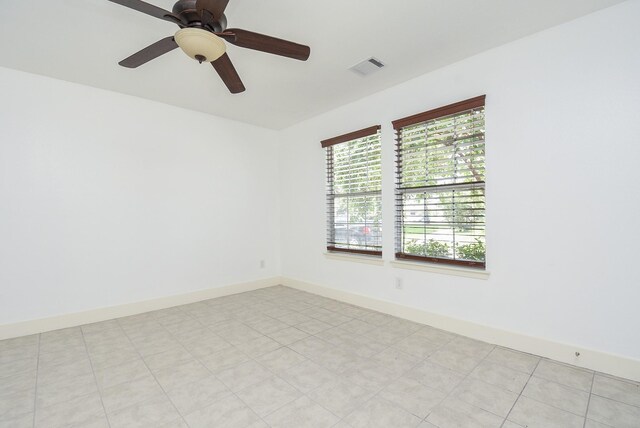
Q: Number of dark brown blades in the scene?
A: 5